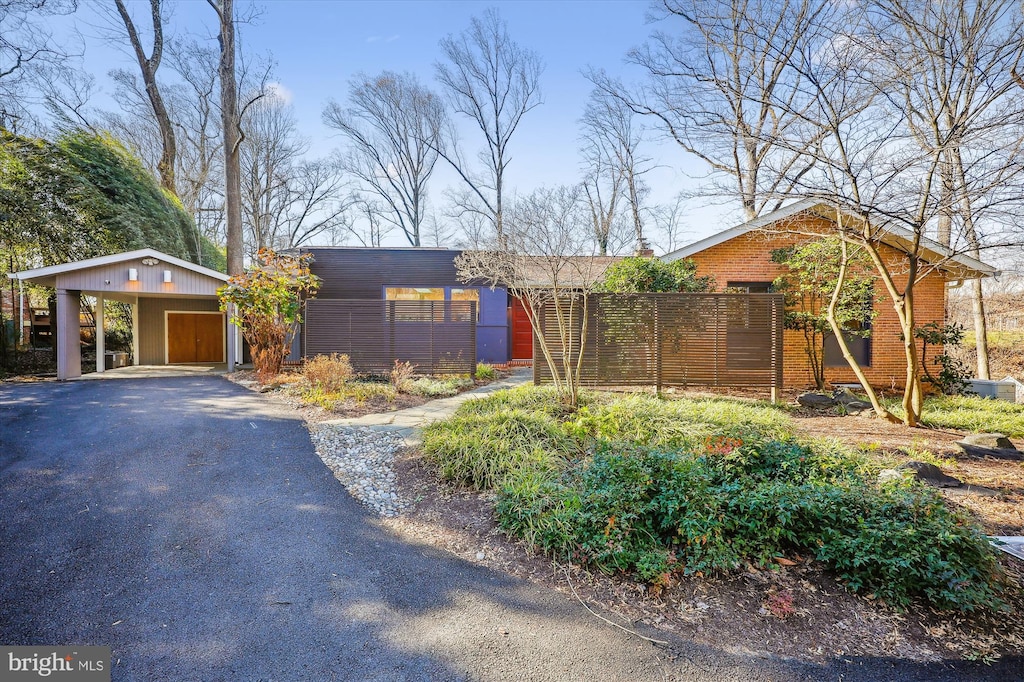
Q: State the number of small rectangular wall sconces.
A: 2